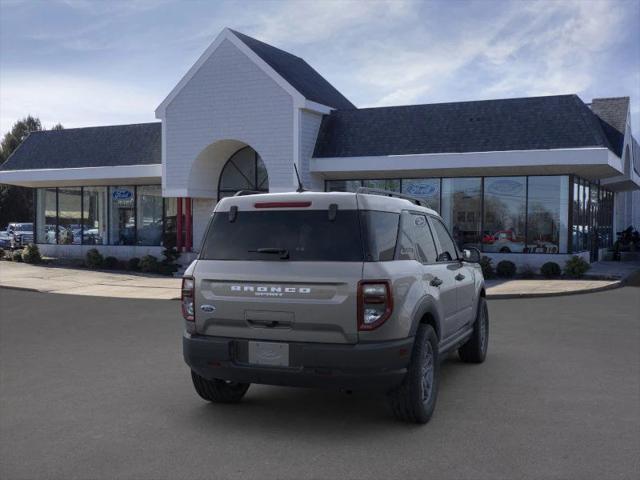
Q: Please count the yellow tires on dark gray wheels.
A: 0